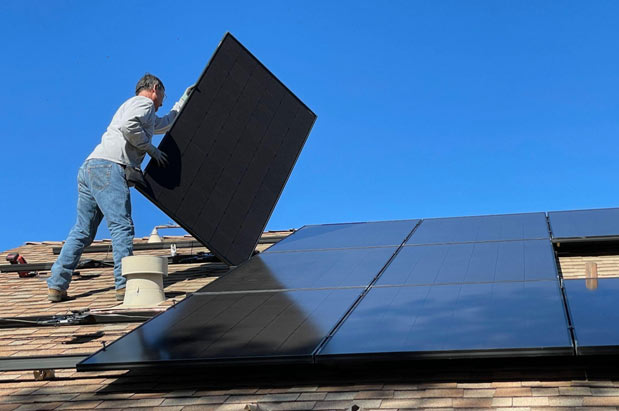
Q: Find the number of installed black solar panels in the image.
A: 8